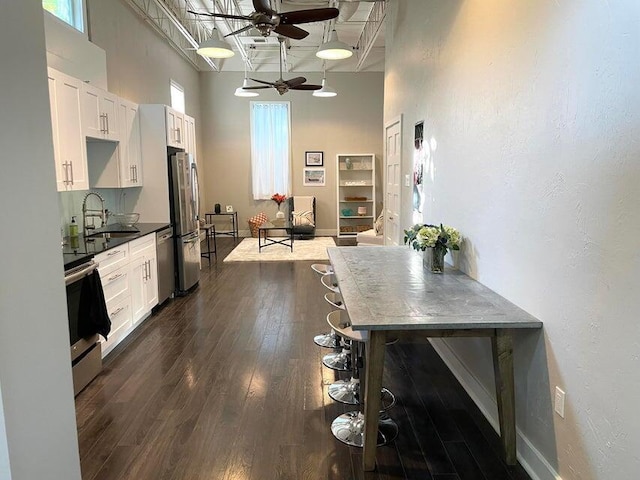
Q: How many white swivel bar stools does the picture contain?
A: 4